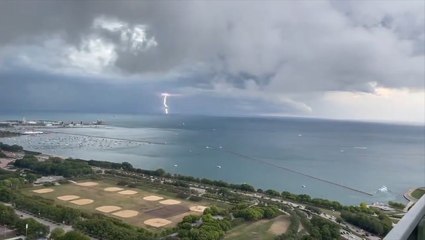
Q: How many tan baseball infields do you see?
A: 12